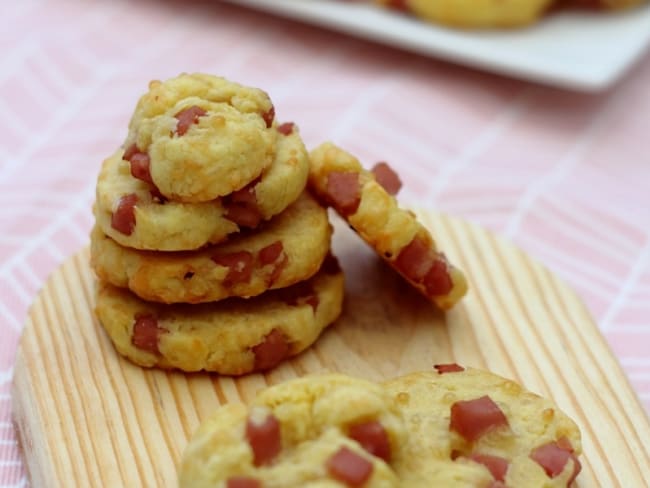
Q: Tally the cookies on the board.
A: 7